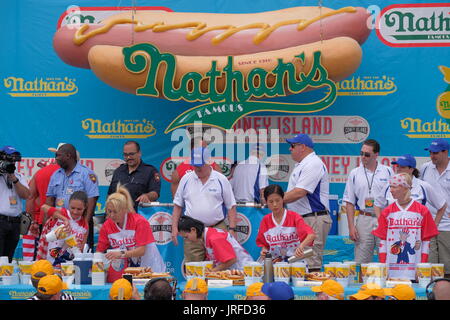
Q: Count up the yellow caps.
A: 8